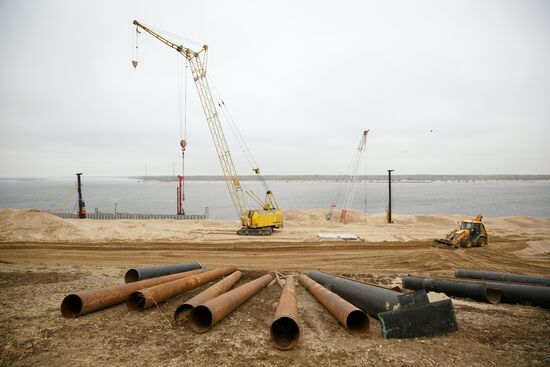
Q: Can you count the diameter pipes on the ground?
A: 10